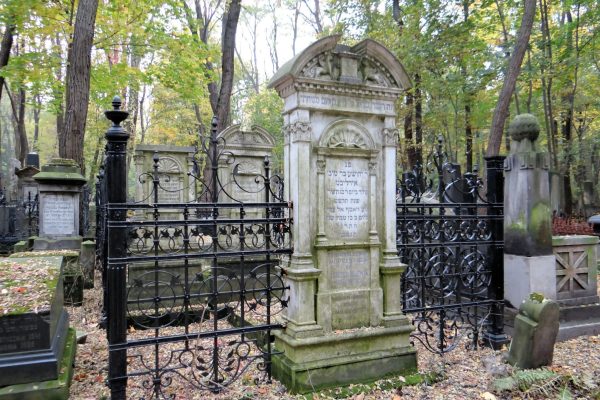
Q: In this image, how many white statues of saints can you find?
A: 0